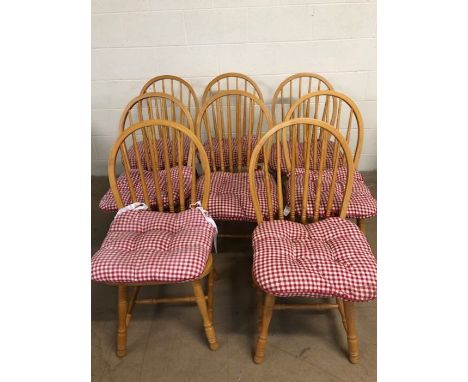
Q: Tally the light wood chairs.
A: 8